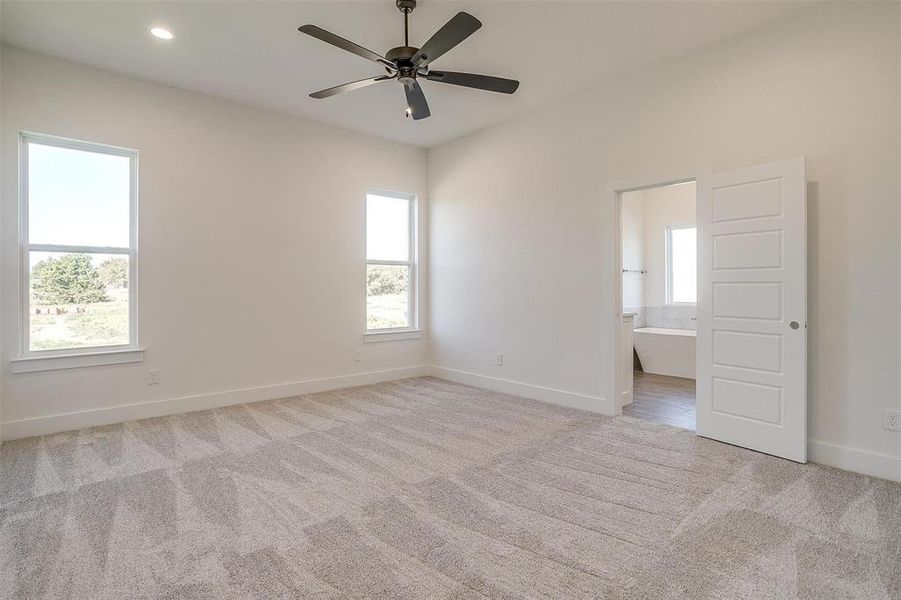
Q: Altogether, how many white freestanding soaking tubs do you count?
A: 1